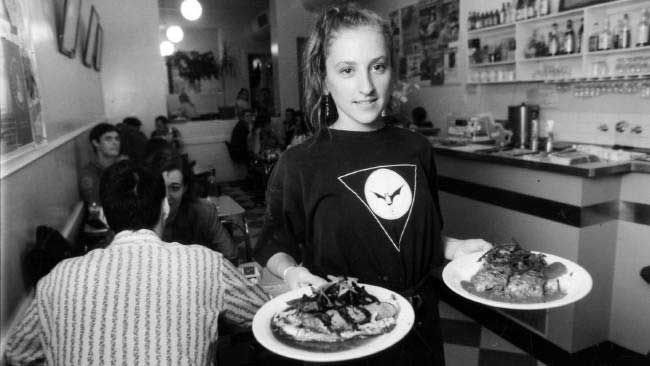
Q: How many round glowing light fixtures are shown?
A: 3